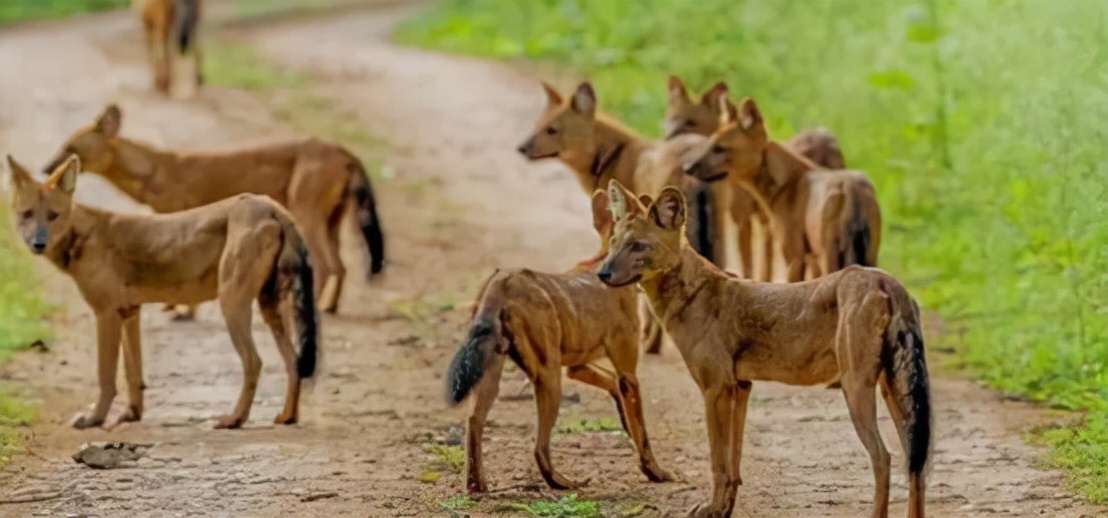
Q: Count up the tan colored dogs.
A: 8